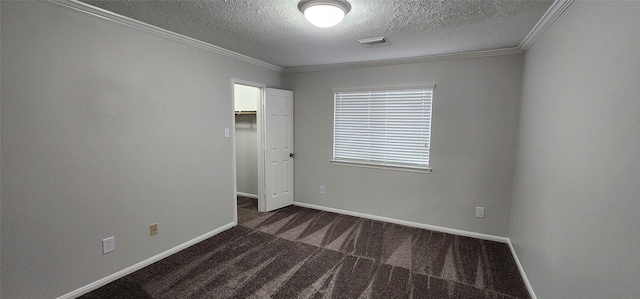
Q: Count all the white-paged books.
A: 0